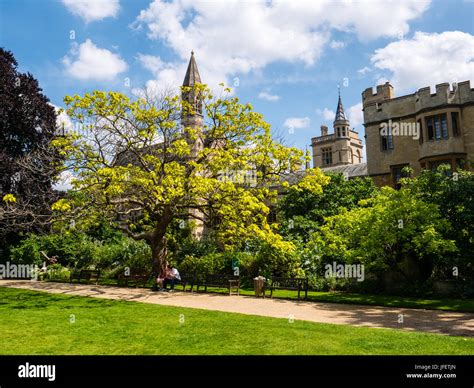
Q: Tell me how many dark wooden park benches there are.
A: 5